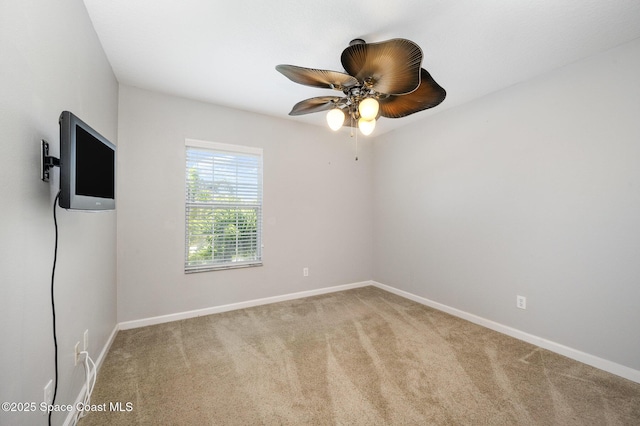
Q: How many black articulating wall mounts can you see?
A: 1